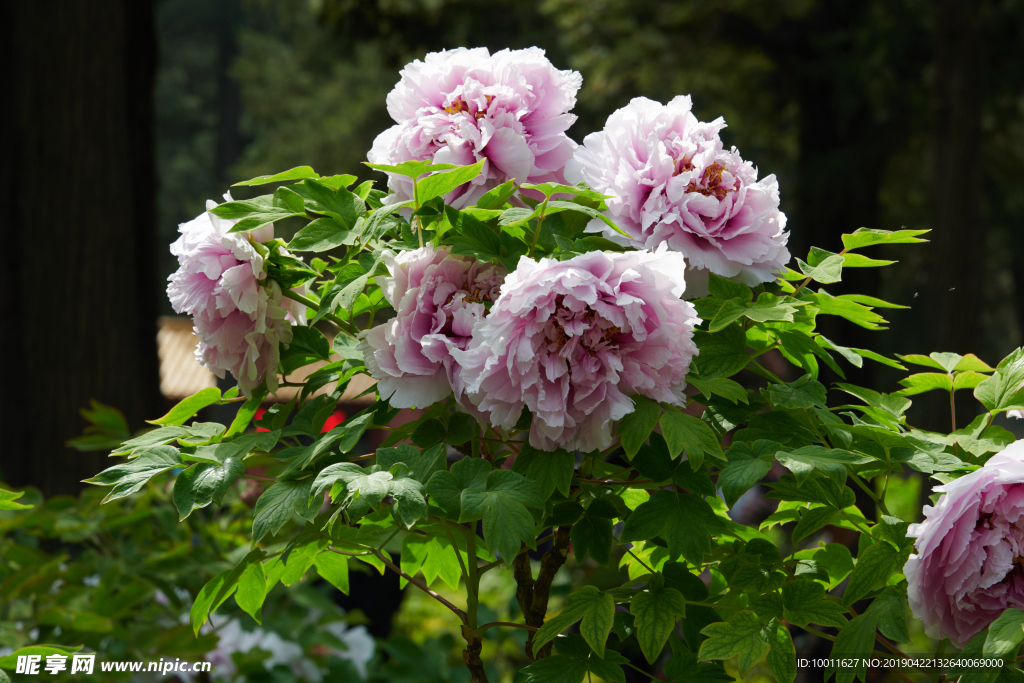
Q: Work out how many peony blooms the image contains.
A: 6